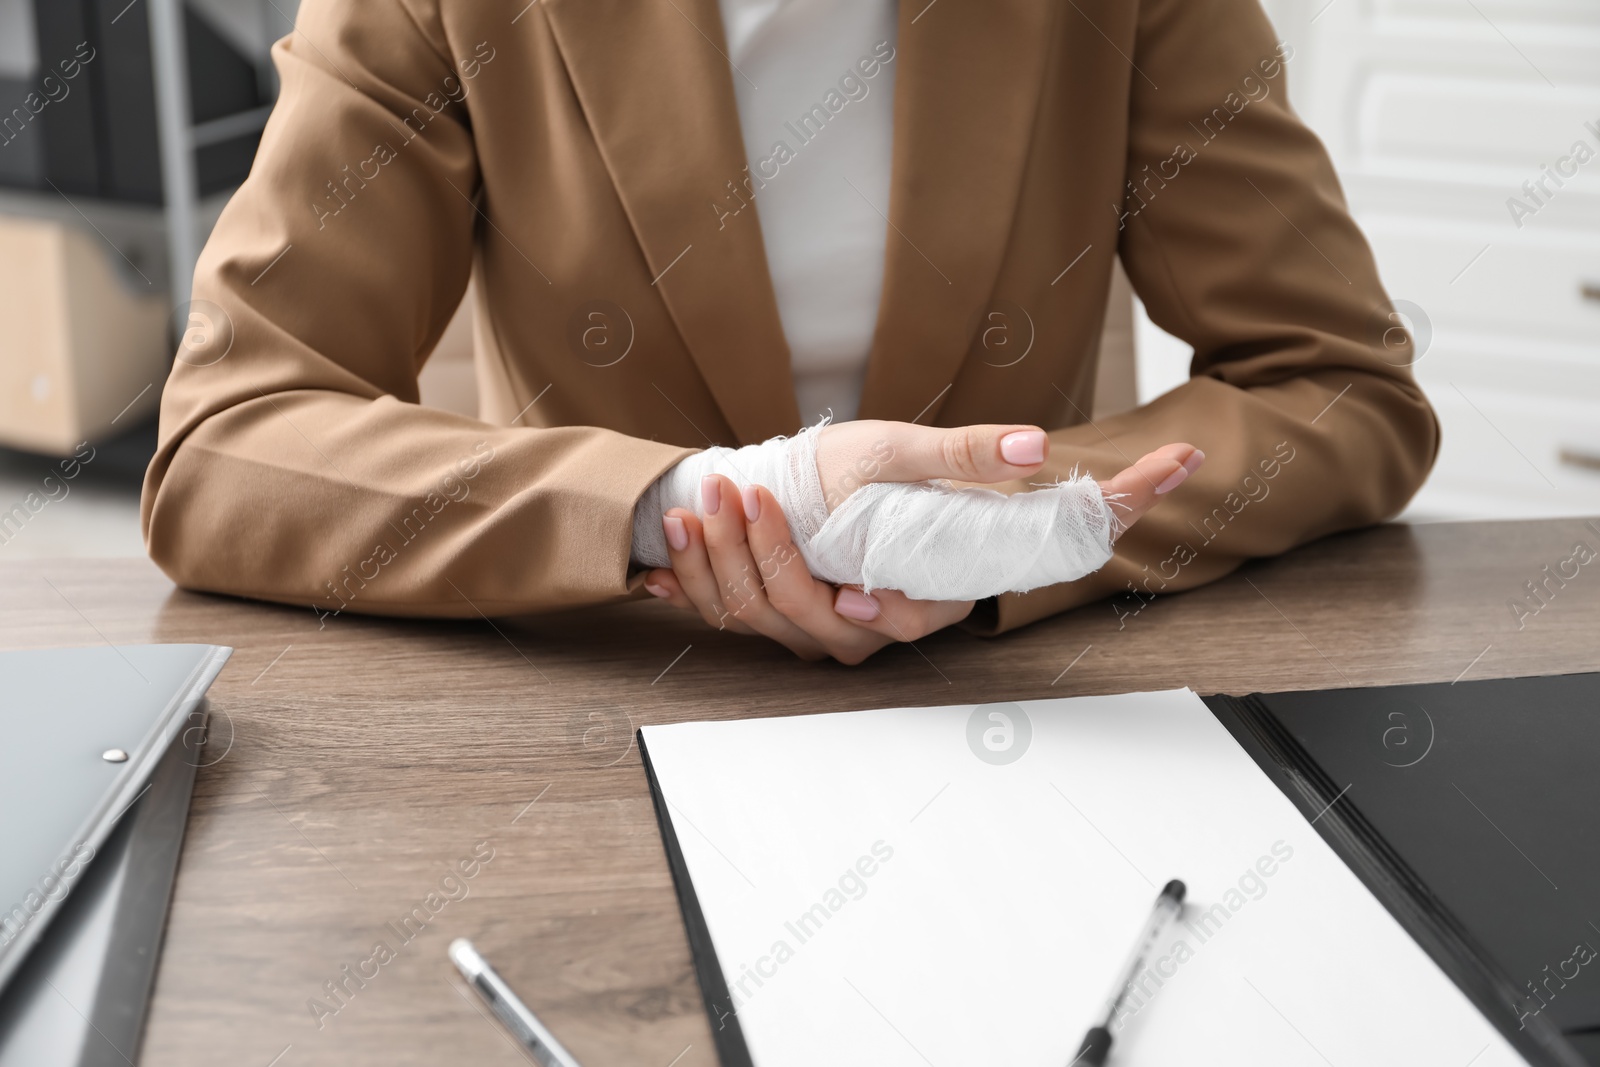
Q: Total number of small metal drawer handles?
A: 2